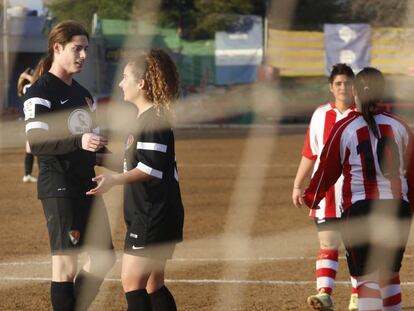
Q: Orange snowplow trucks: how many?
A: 0